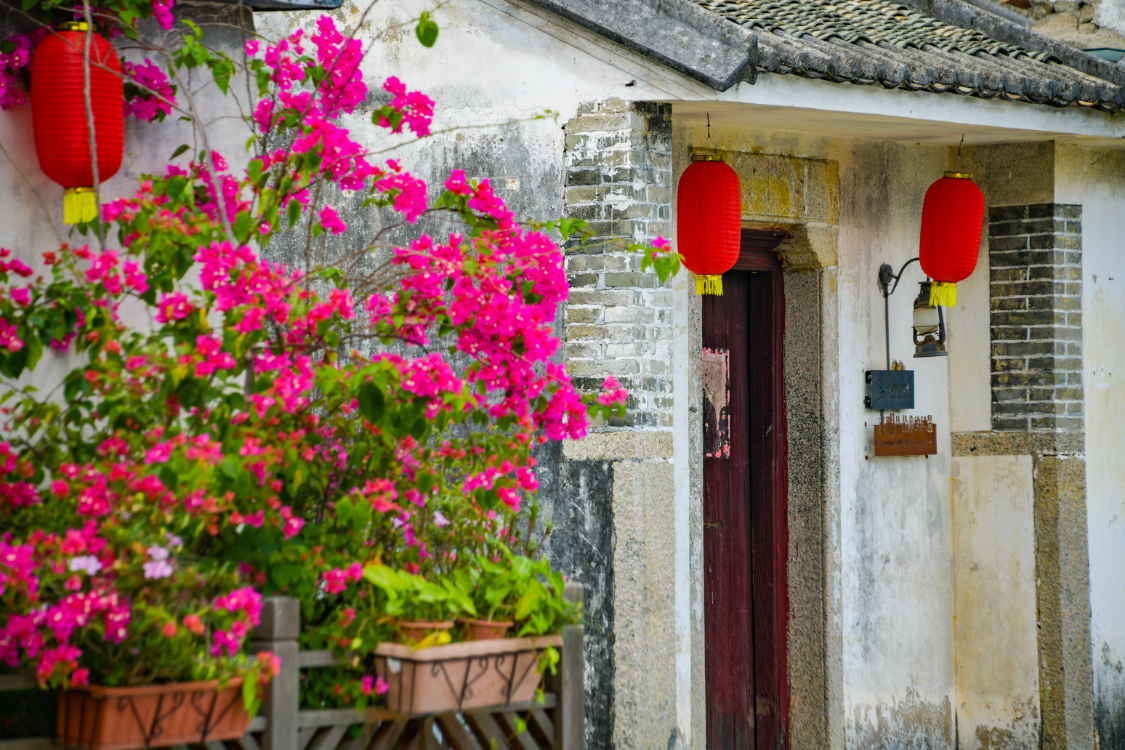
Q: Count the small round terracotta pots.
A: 2